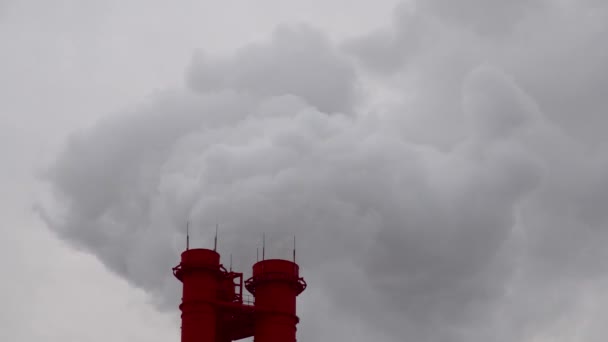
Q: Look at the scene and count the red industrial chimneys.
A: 2